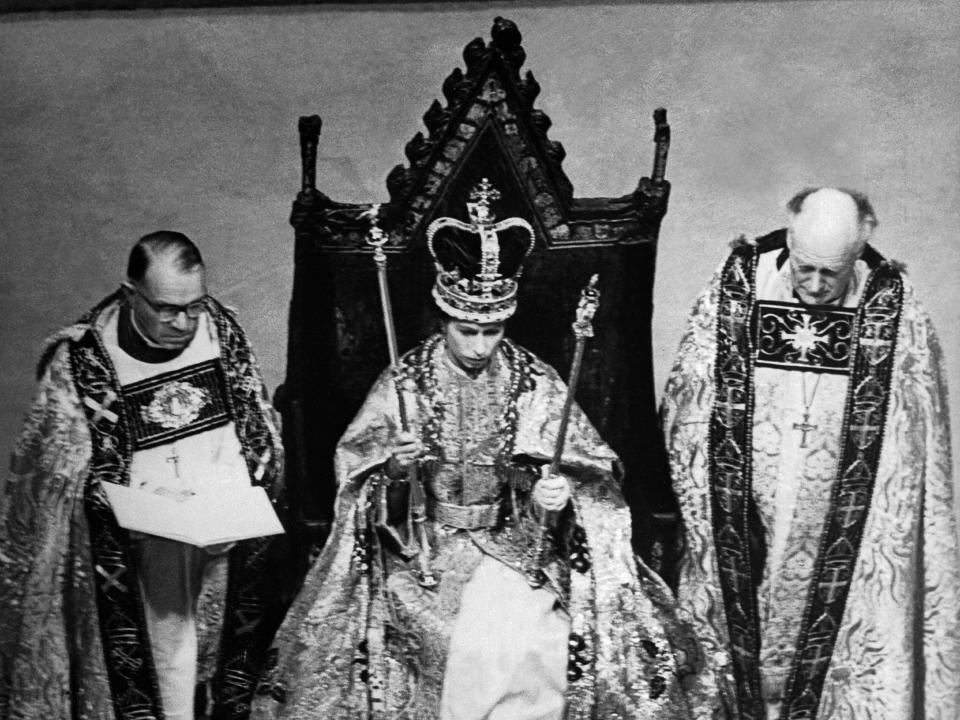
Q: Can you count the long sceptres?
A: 2